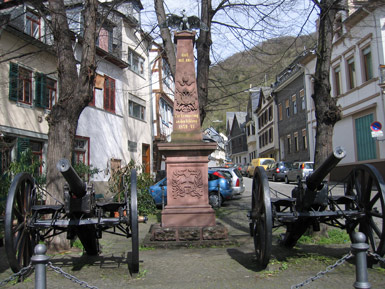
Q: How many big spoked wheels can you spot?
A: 4